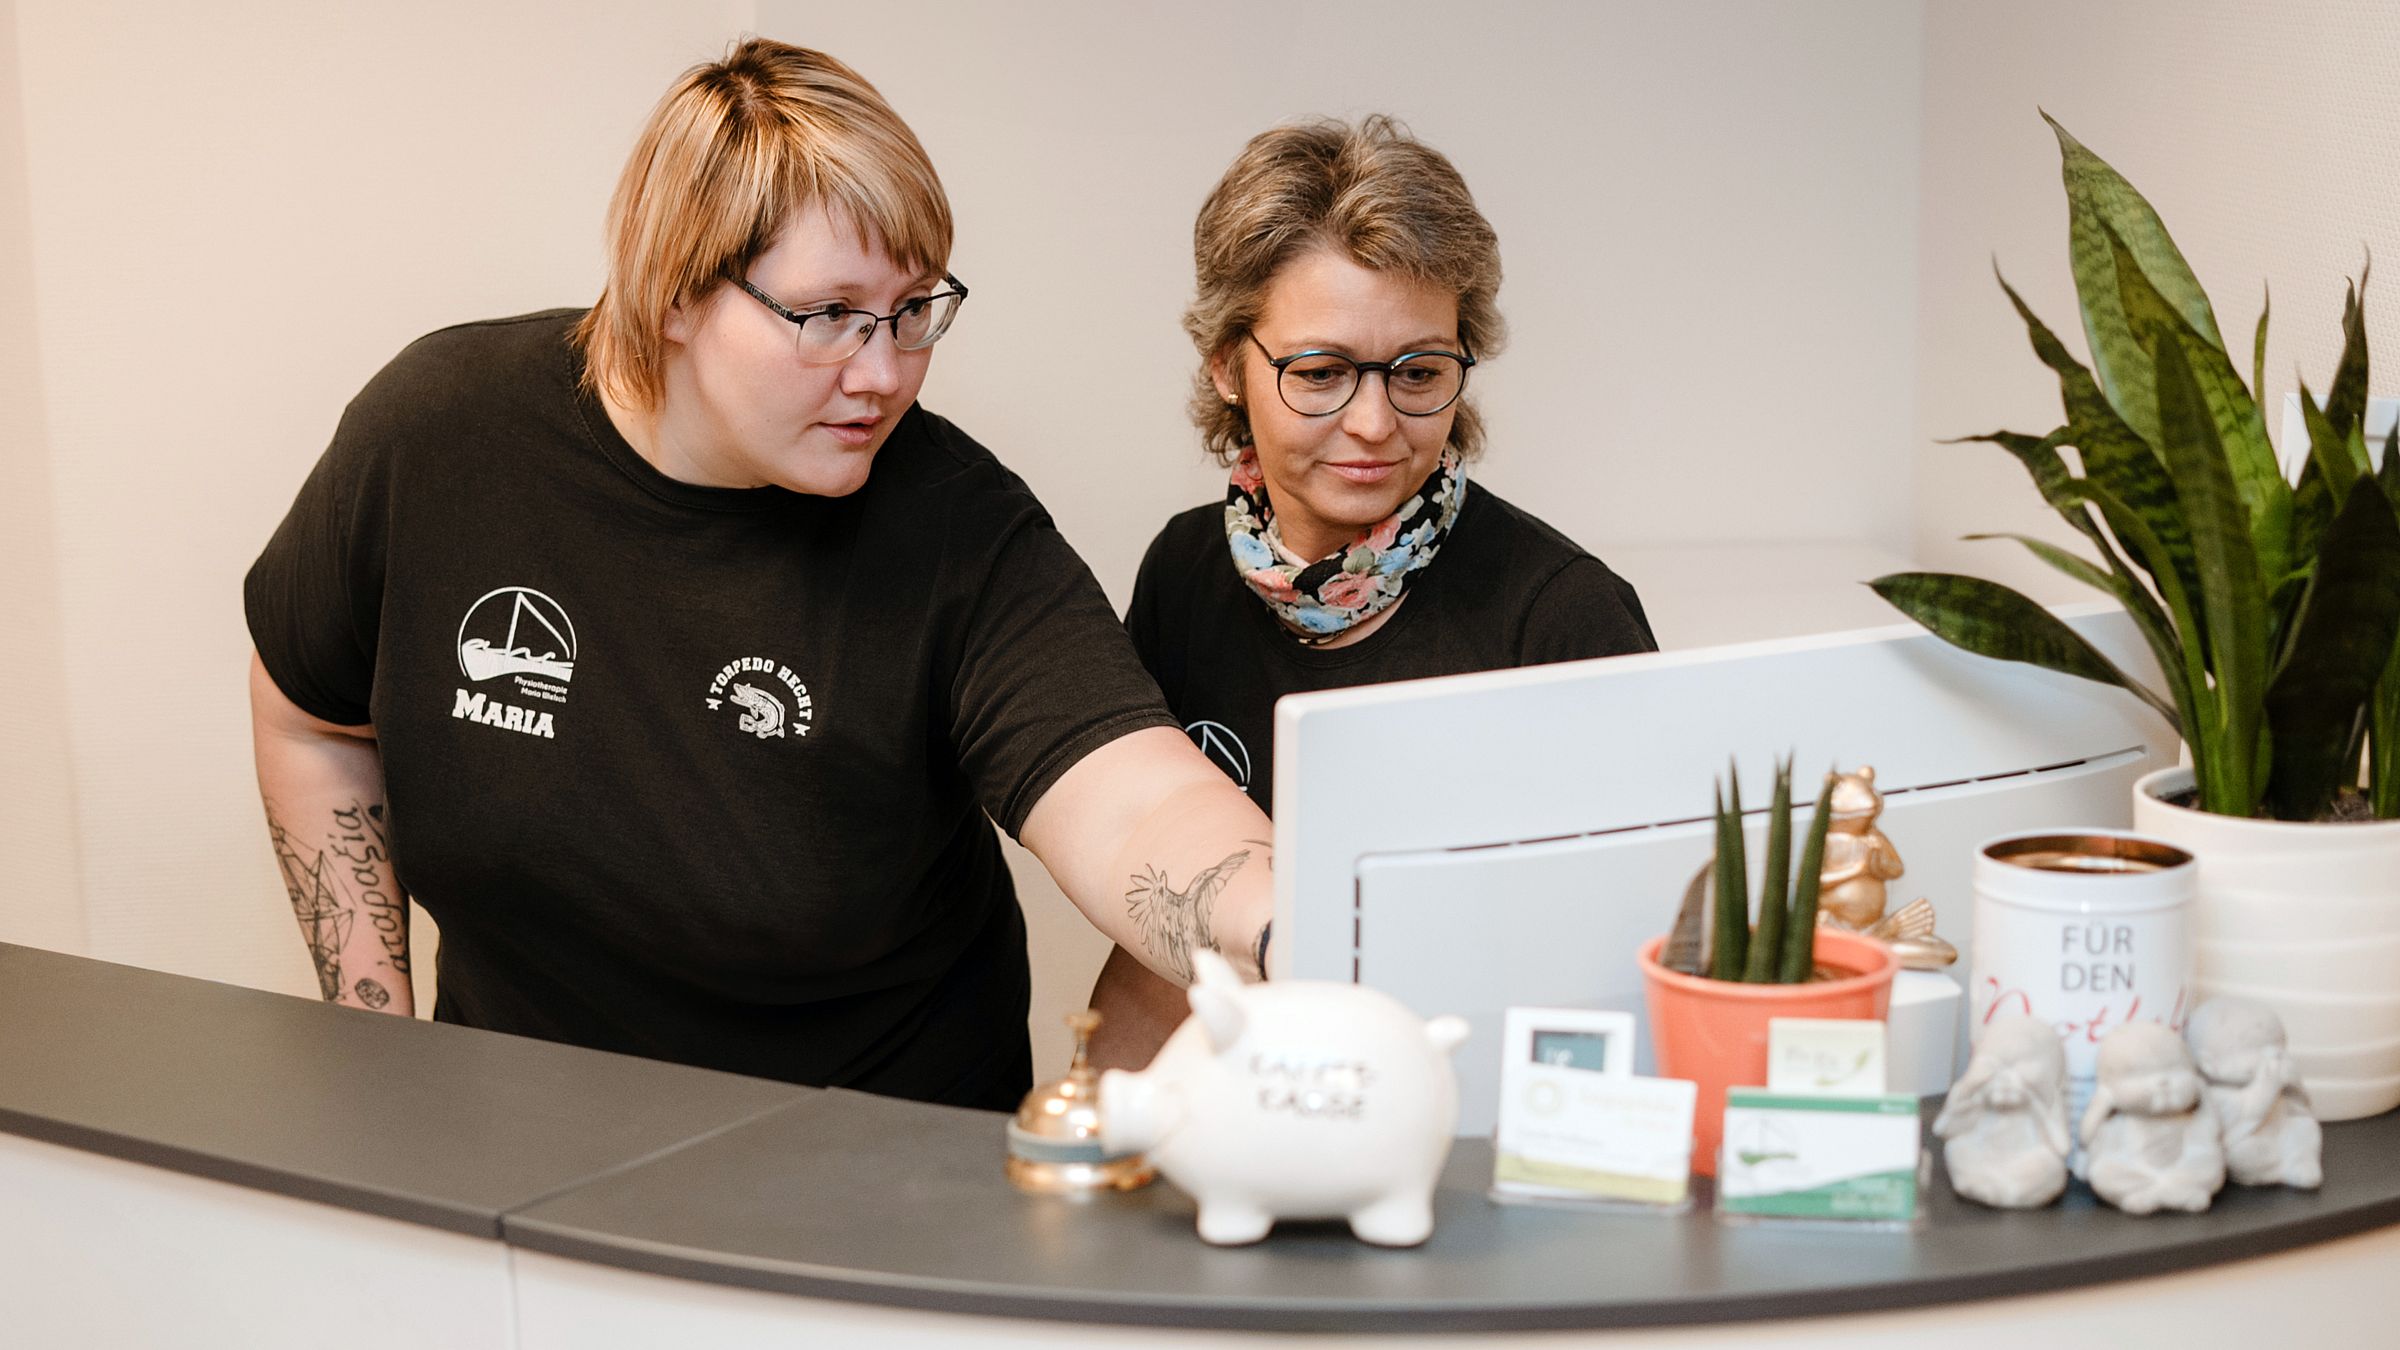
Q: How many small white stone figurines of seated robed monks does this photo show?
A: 3